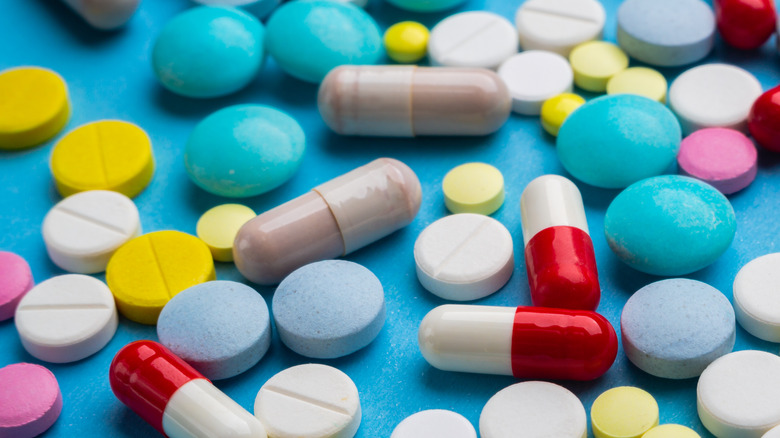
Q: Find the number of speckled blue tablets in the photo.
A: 4